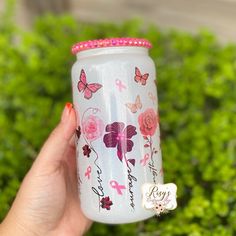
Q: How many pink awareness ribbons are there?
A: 5